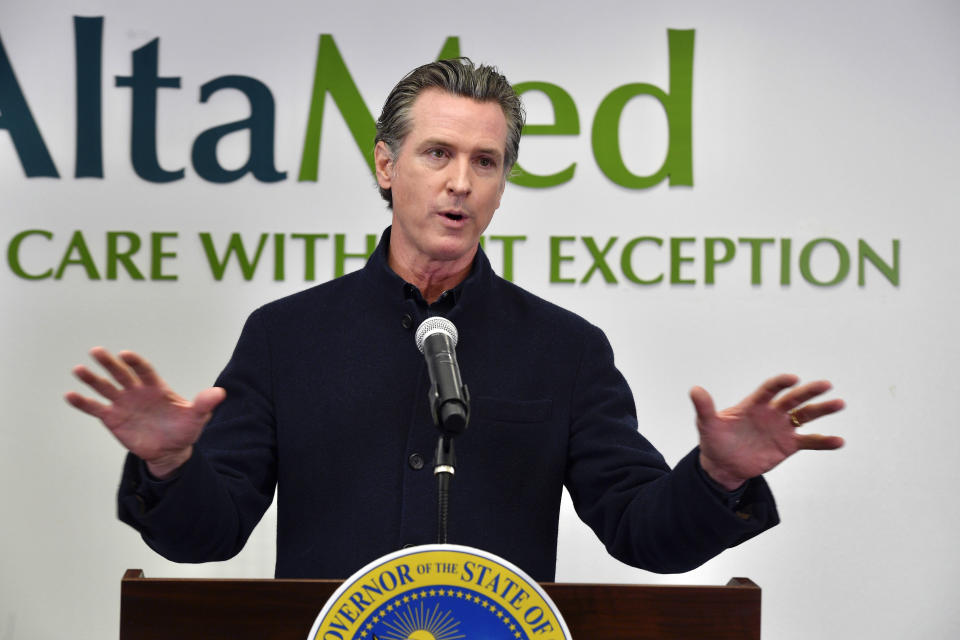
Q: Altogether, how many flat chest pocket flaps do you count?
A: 1